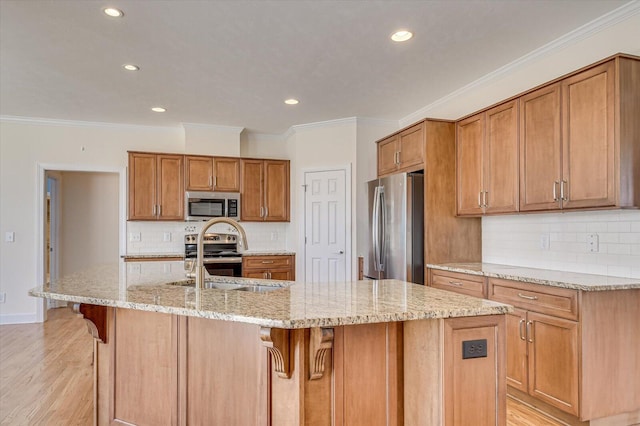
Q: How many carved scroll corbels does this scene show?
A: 3